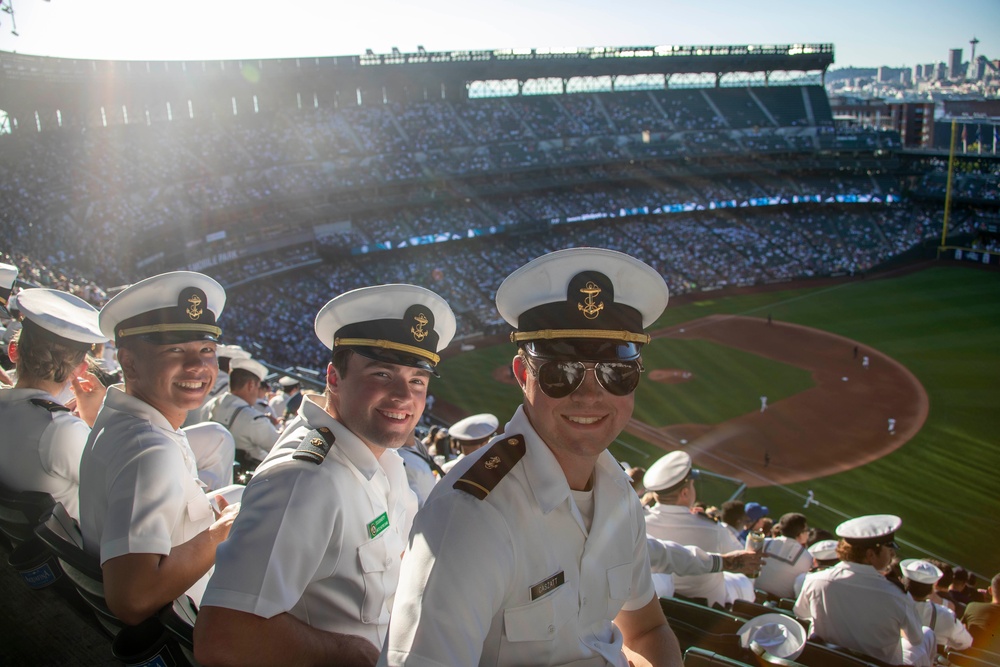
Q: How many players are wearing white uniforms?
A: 4